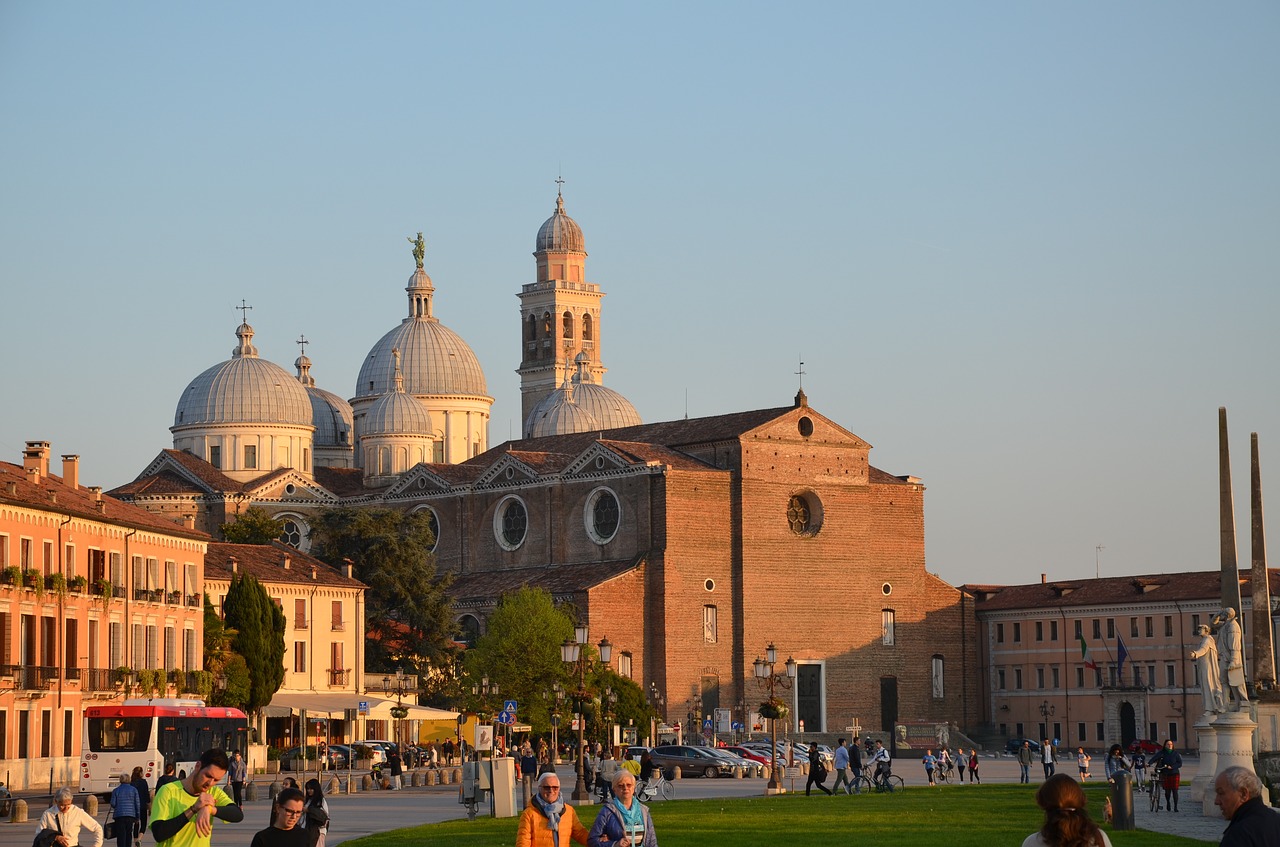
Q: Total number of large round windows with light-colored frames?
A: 4